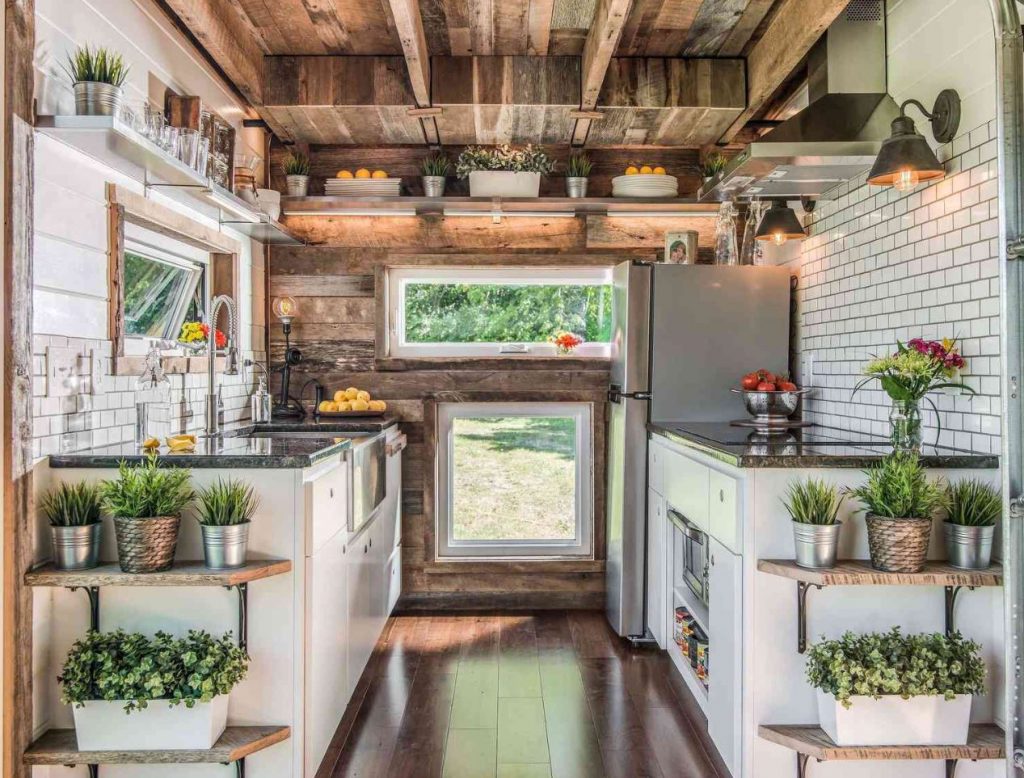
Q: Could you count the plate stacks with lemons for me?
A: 2